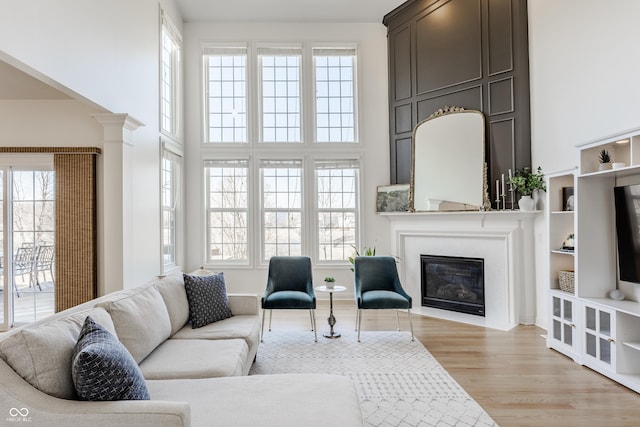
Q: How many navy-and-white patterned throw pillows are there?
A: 2